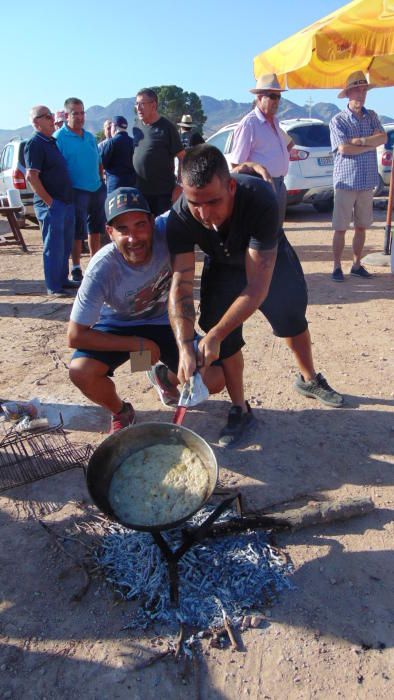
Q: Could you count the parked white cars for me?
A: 3